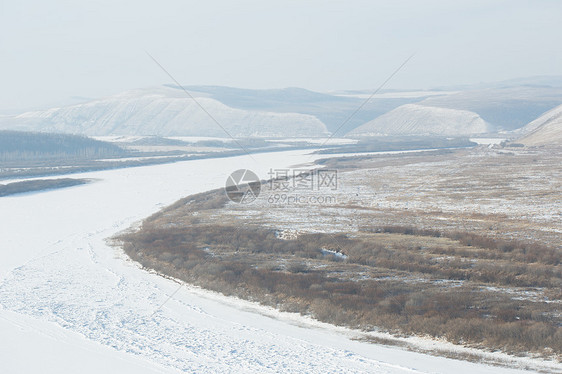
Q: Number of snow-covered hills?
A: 3